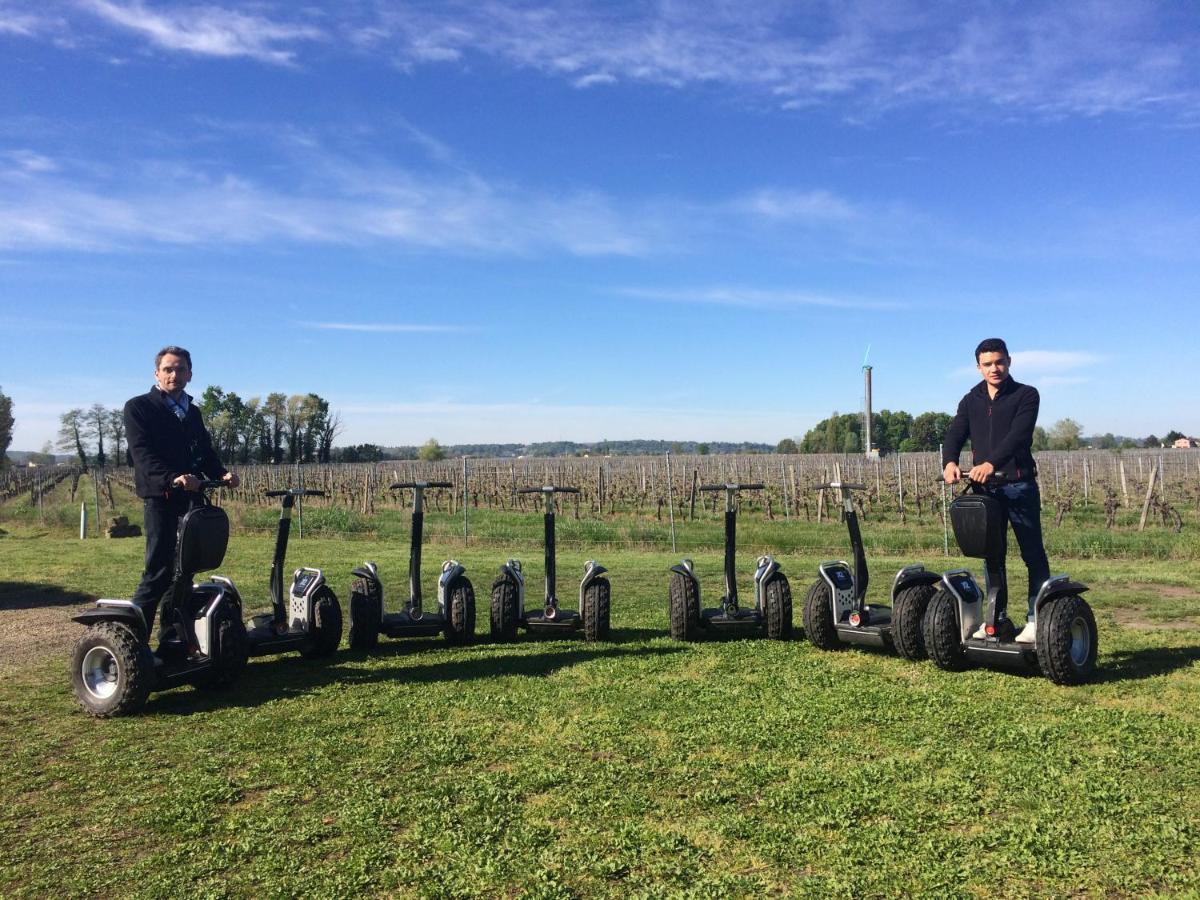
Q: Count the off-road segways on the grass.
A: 7